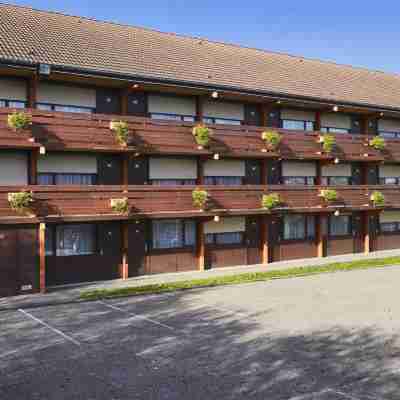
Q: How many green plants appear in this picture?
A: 12